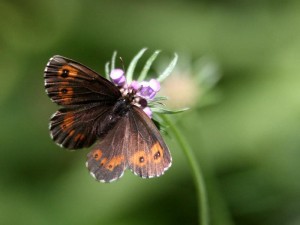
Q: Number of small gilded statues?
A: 0